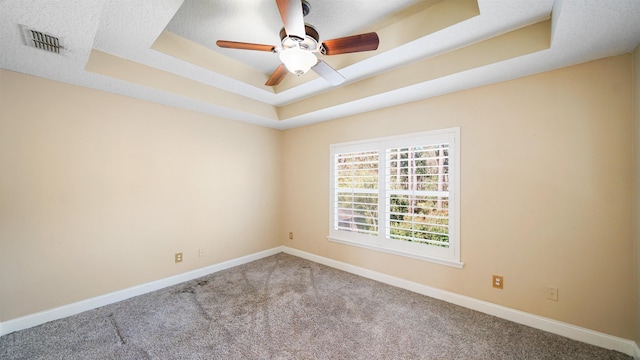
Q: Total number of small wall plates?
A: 5